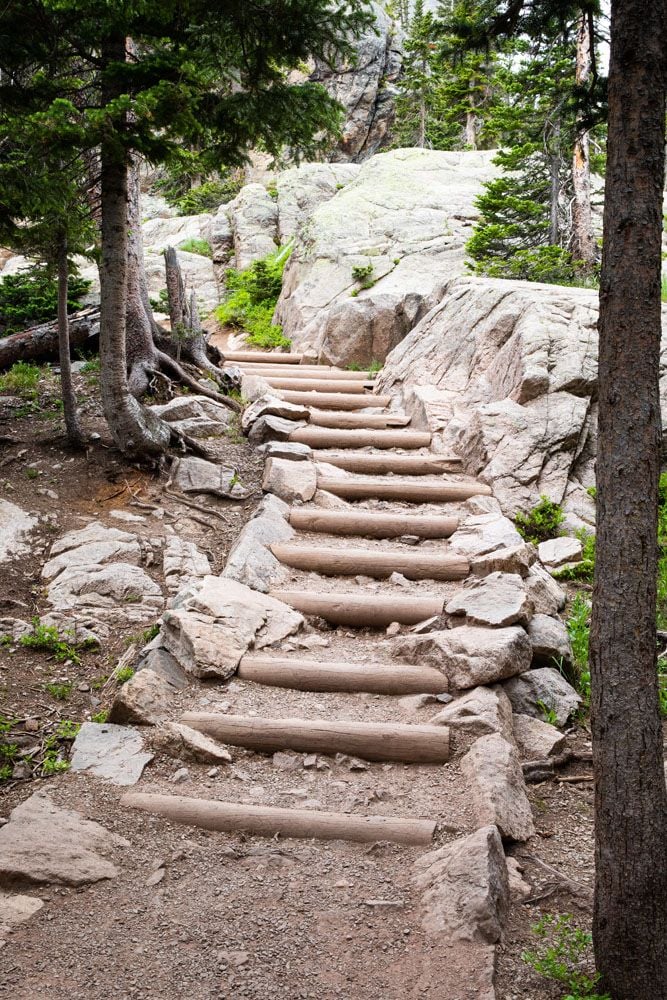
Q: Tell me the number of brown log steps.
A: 15